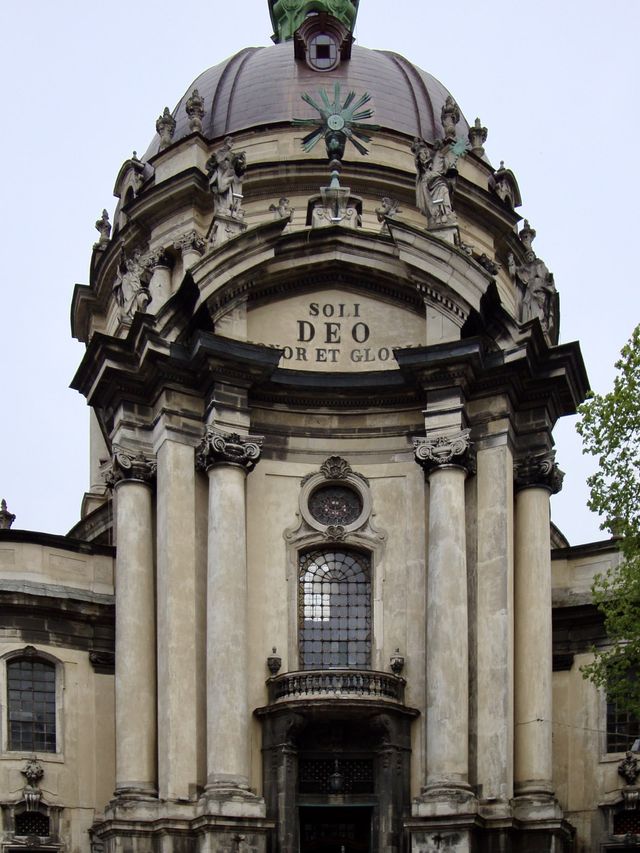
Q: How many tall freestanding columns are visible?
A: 4